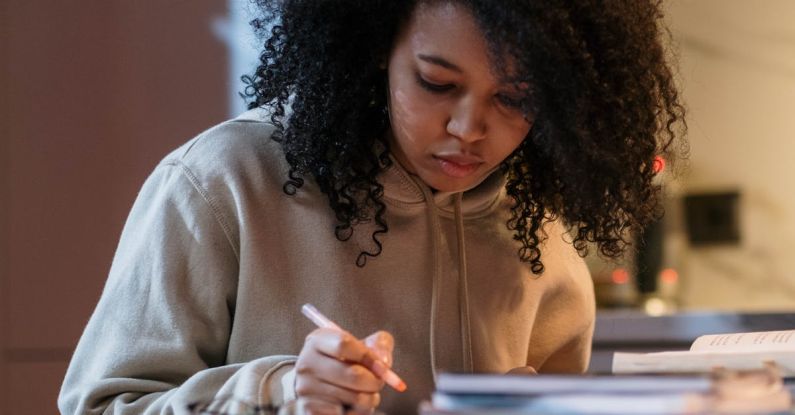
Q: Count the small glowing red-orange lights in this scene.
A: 3